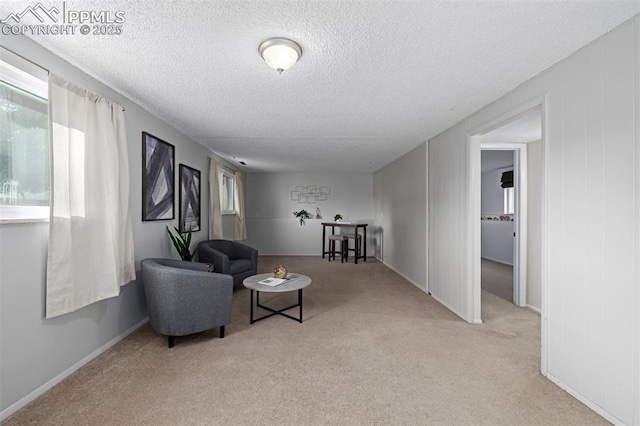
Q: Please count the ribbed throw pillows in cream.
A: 0